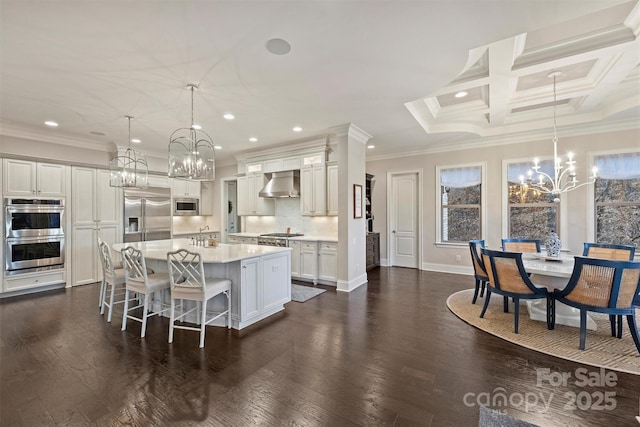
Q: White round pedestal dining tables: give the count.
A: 1